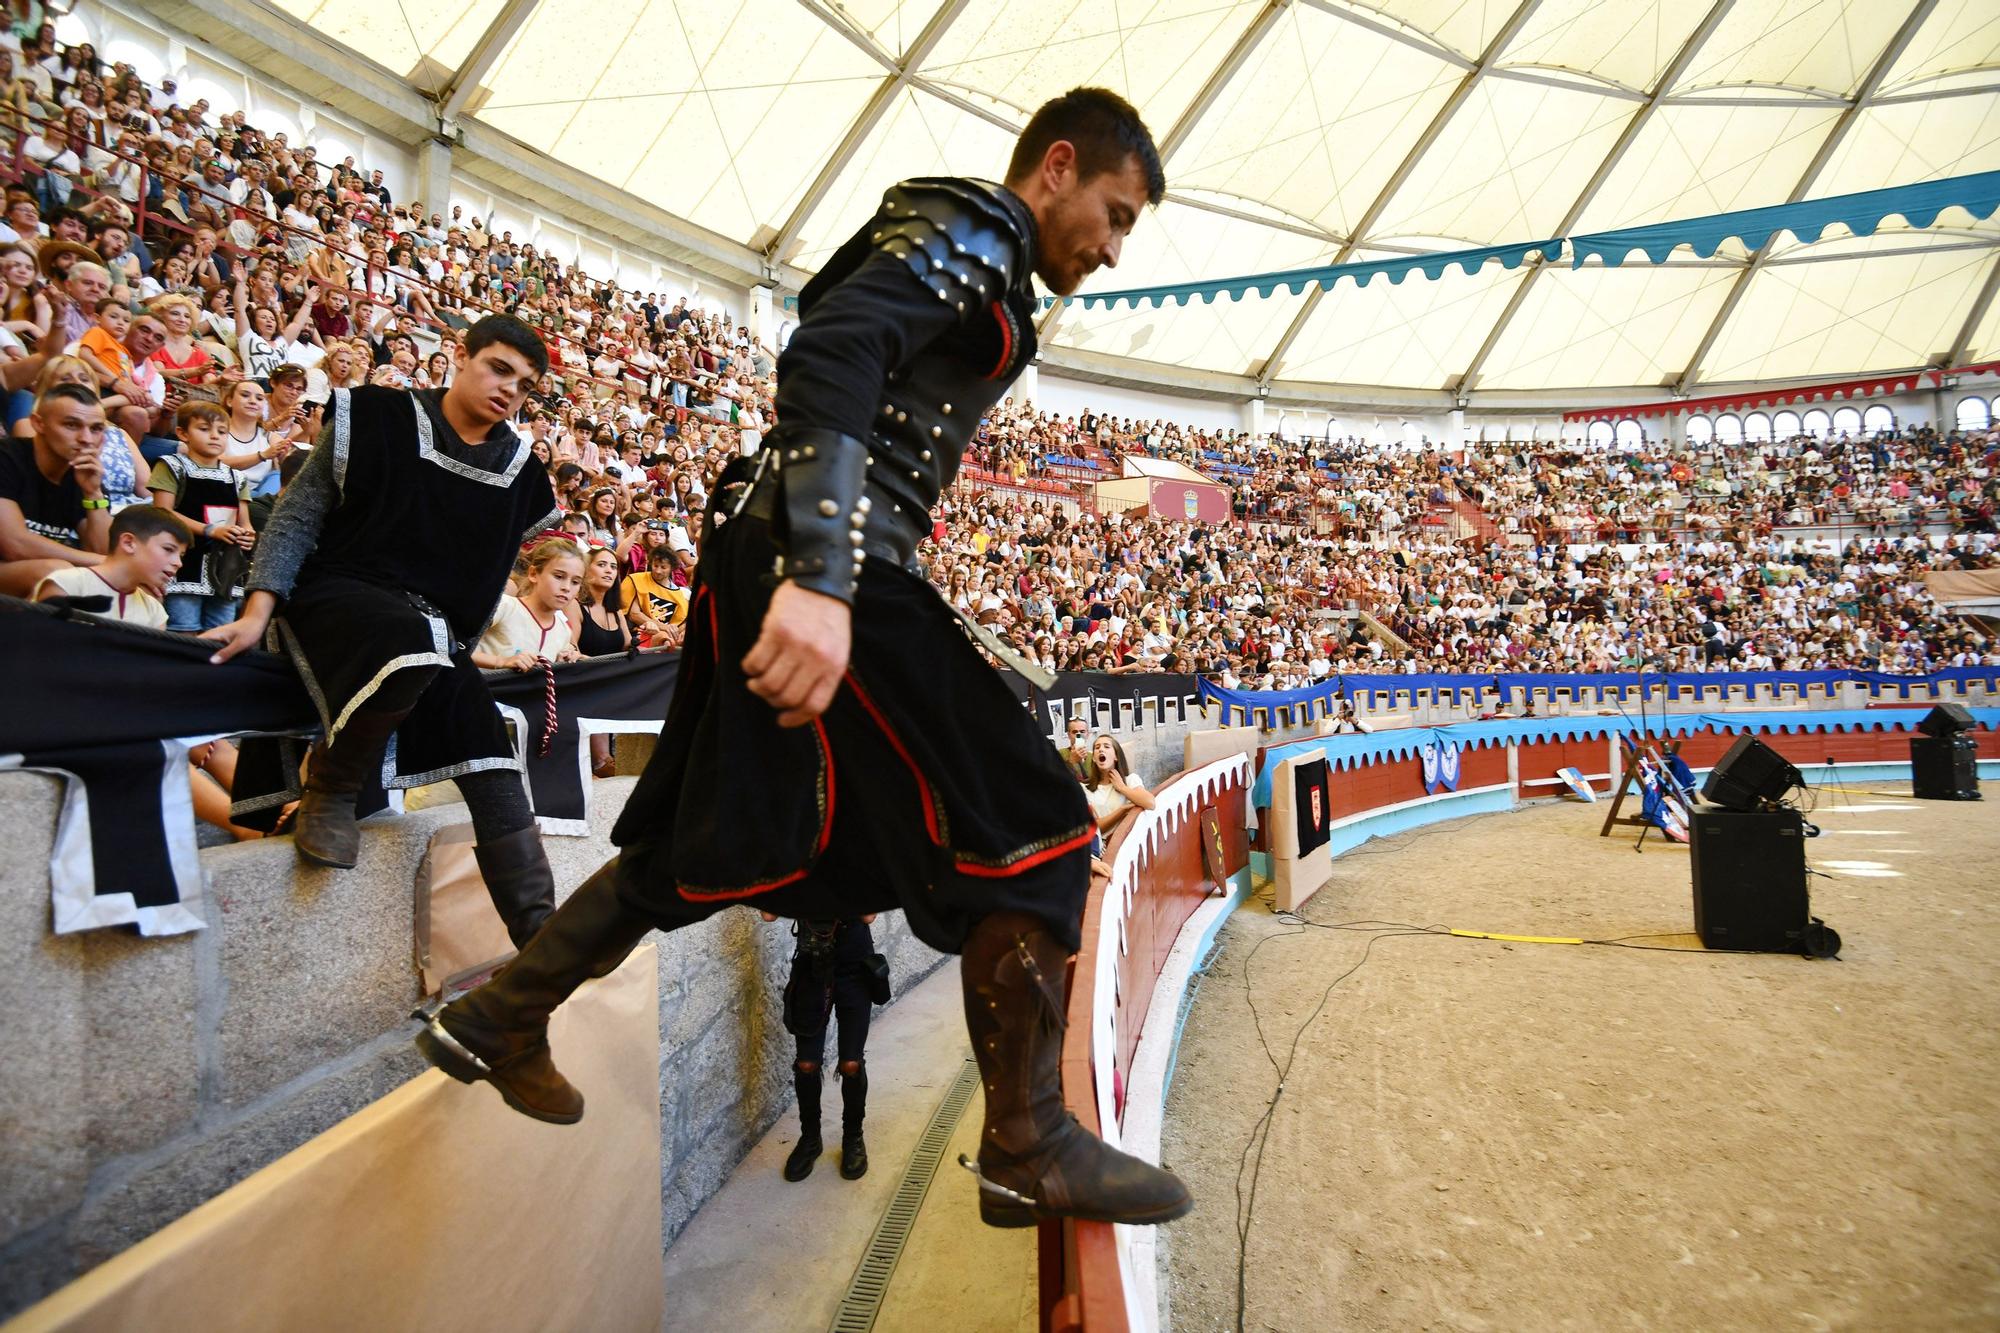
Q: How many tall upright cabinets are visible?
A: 2